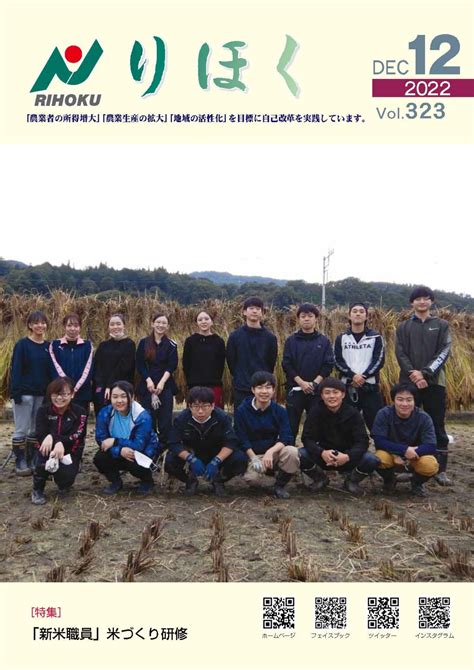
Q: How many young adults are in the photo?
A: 15